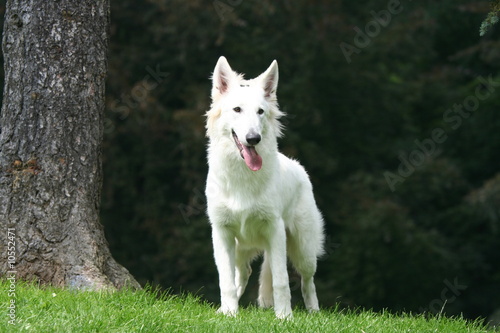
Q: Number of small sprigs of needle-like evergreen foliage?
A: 1